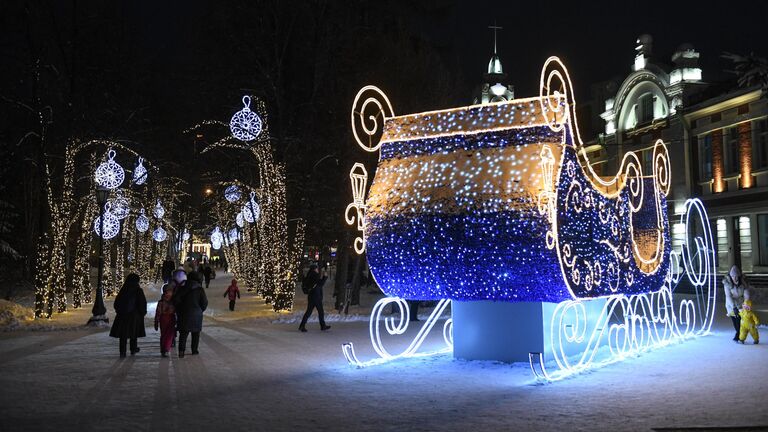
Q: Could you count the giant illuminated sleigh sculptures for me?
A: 1